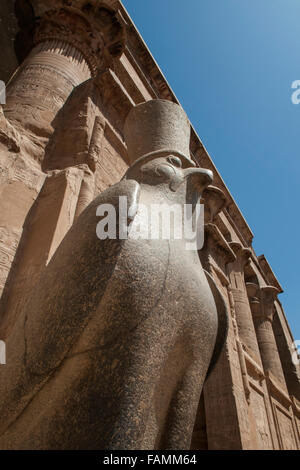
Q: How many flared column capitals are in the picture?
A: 4